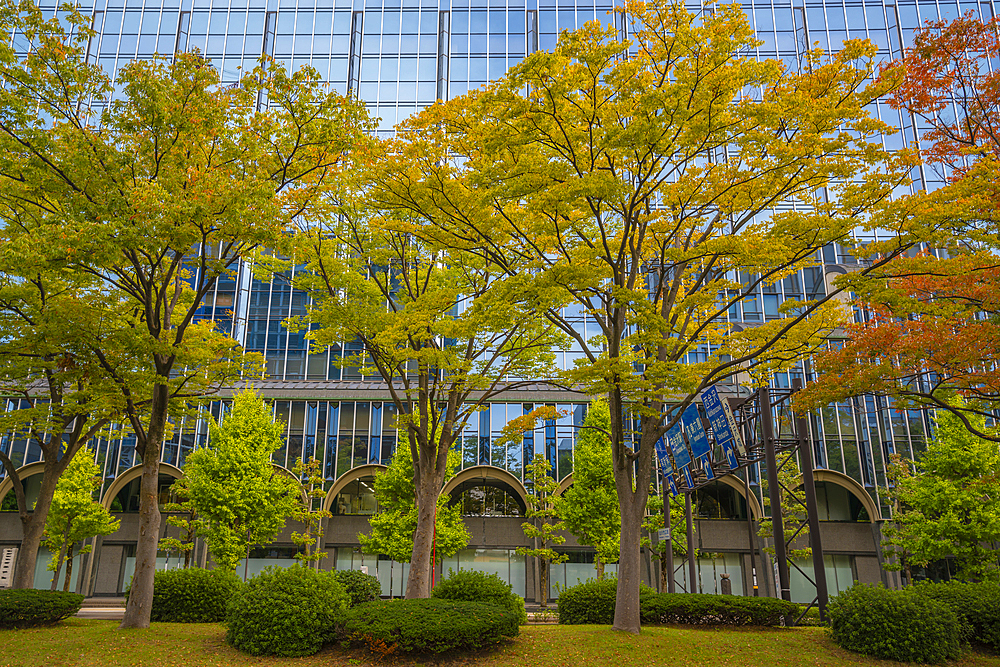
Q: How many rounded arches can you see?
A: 8